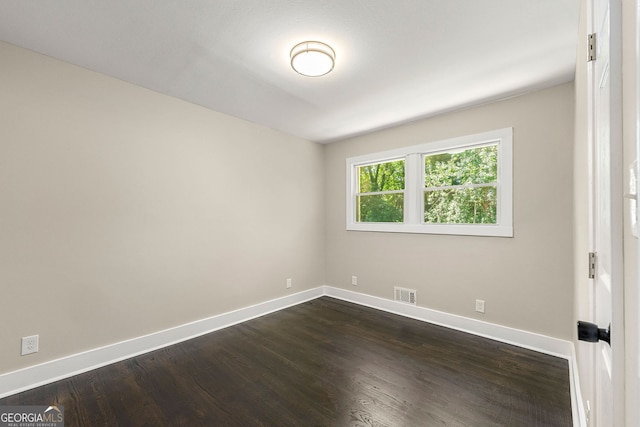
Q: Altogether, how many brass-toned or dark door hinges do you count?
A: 2